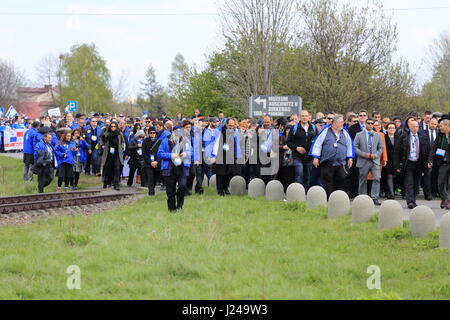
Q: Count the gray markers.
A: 12